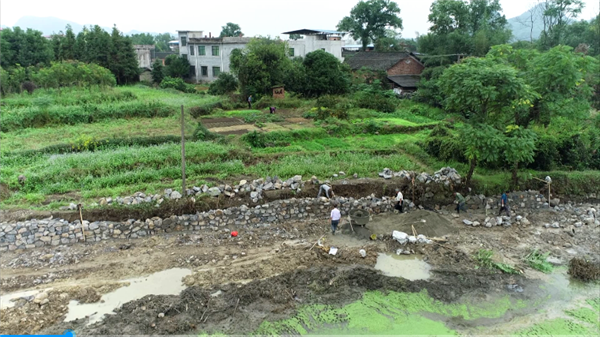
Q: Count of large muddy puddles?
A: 2